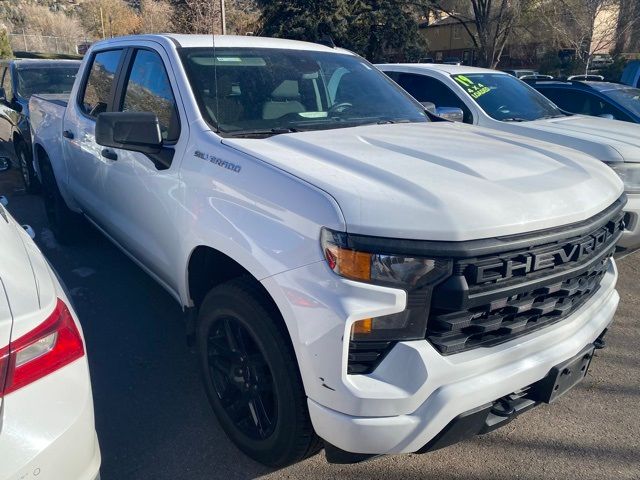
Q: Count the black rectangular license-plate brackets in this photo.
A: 1